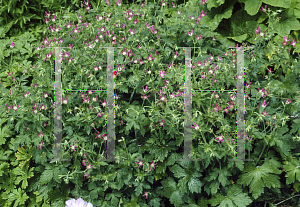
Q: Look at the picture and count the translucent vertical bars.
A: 4